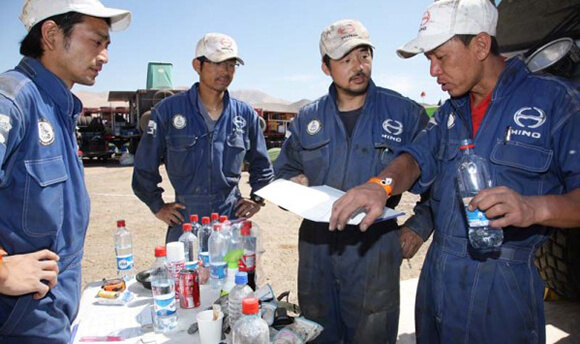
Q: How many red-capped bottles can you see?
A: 11